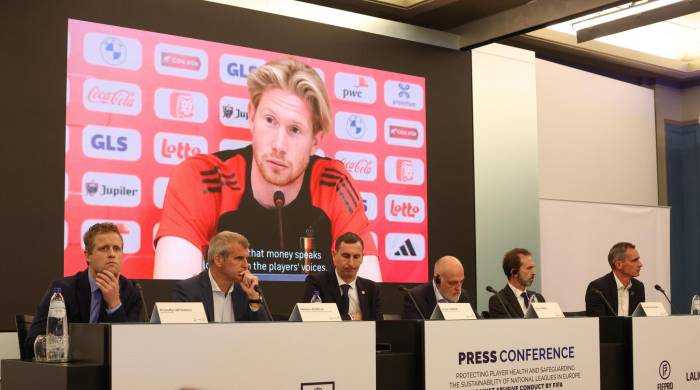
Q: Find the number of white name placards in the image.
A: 5